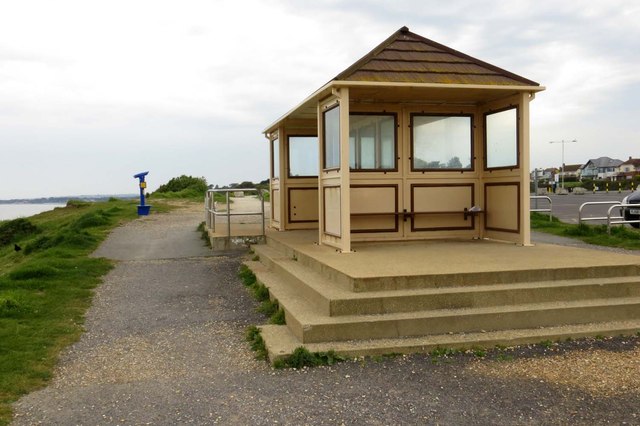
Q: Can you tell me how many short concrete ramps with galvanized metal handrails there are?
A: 1